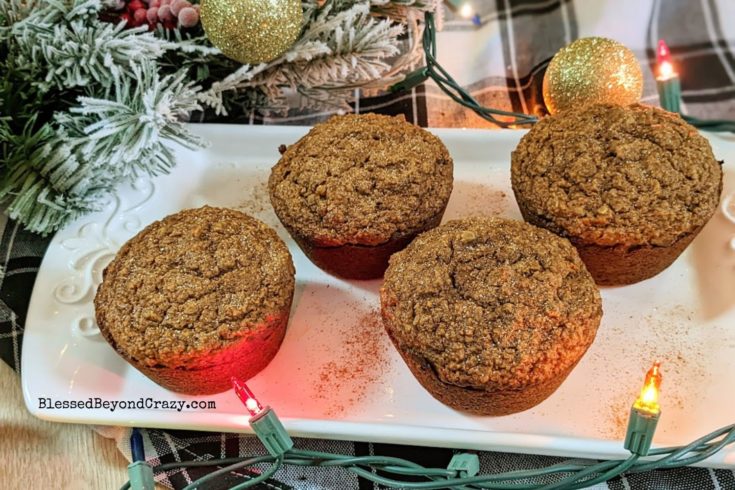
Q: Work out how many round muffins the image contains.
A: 4